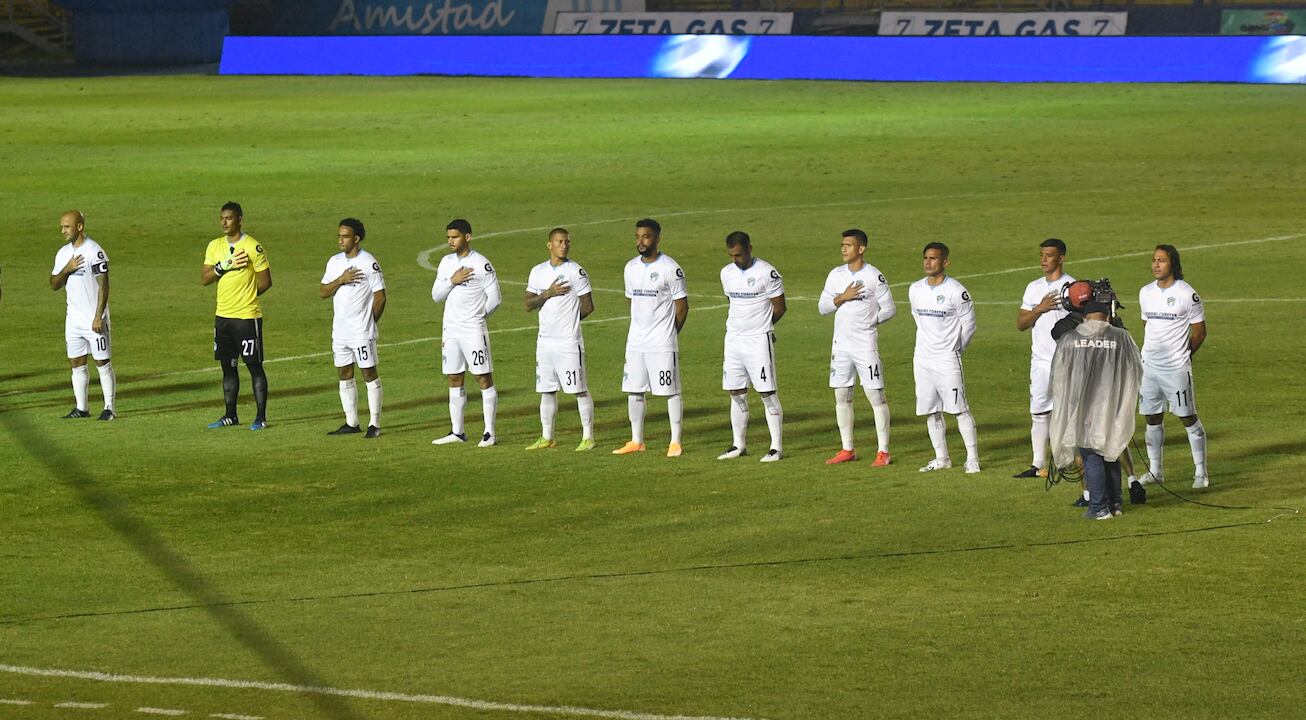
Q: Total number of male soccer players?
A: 11